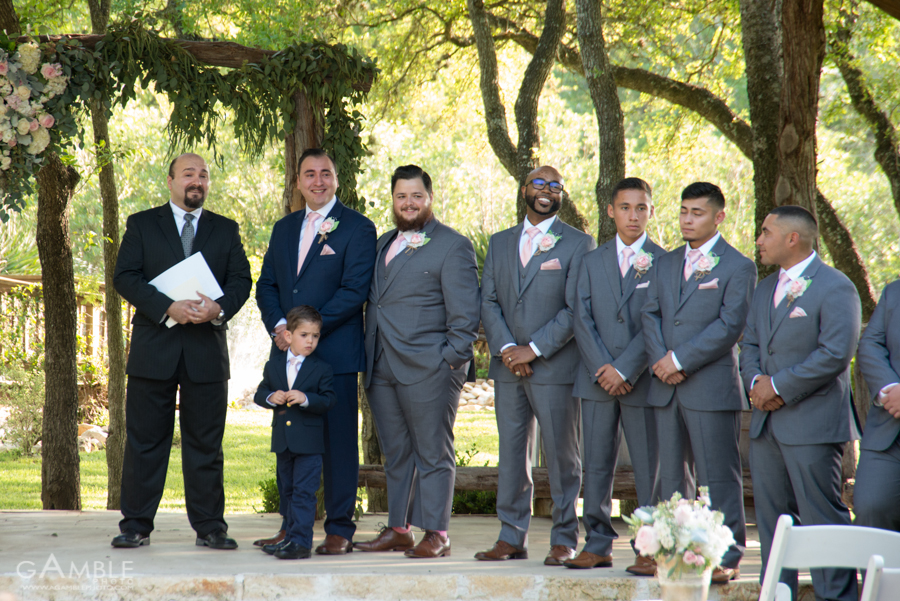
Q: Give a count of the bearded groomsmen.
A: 2